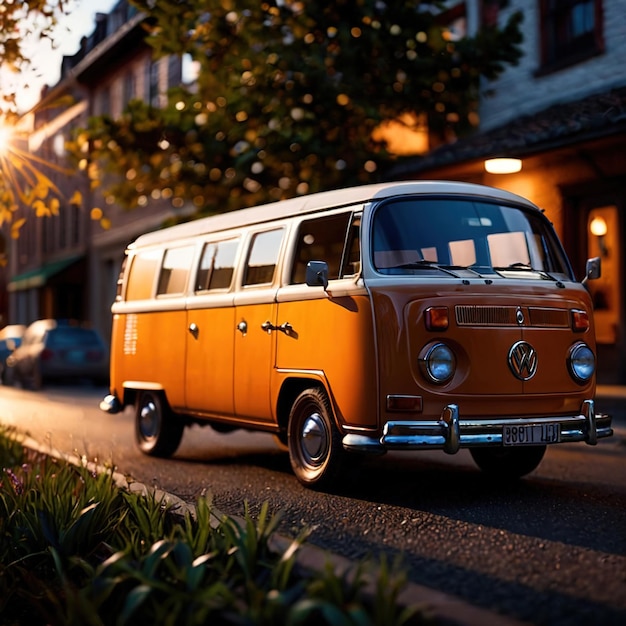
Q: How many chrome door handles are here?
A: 4